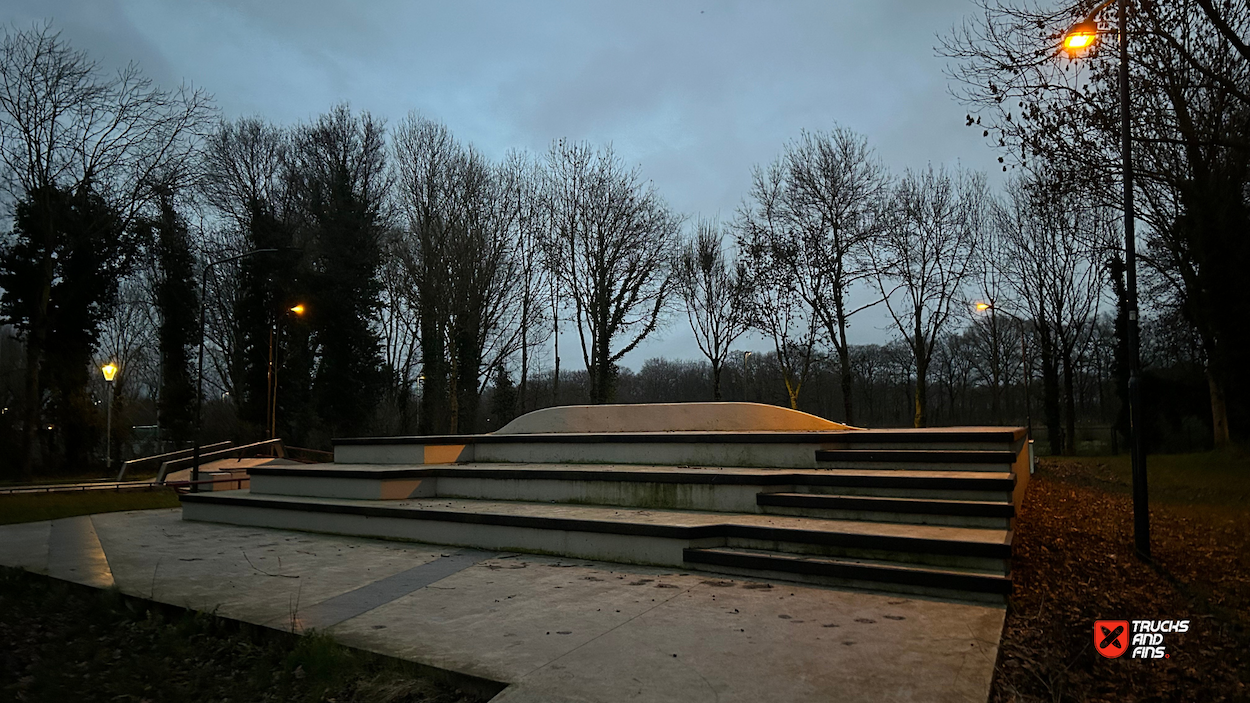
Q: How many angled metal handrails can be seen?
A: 2